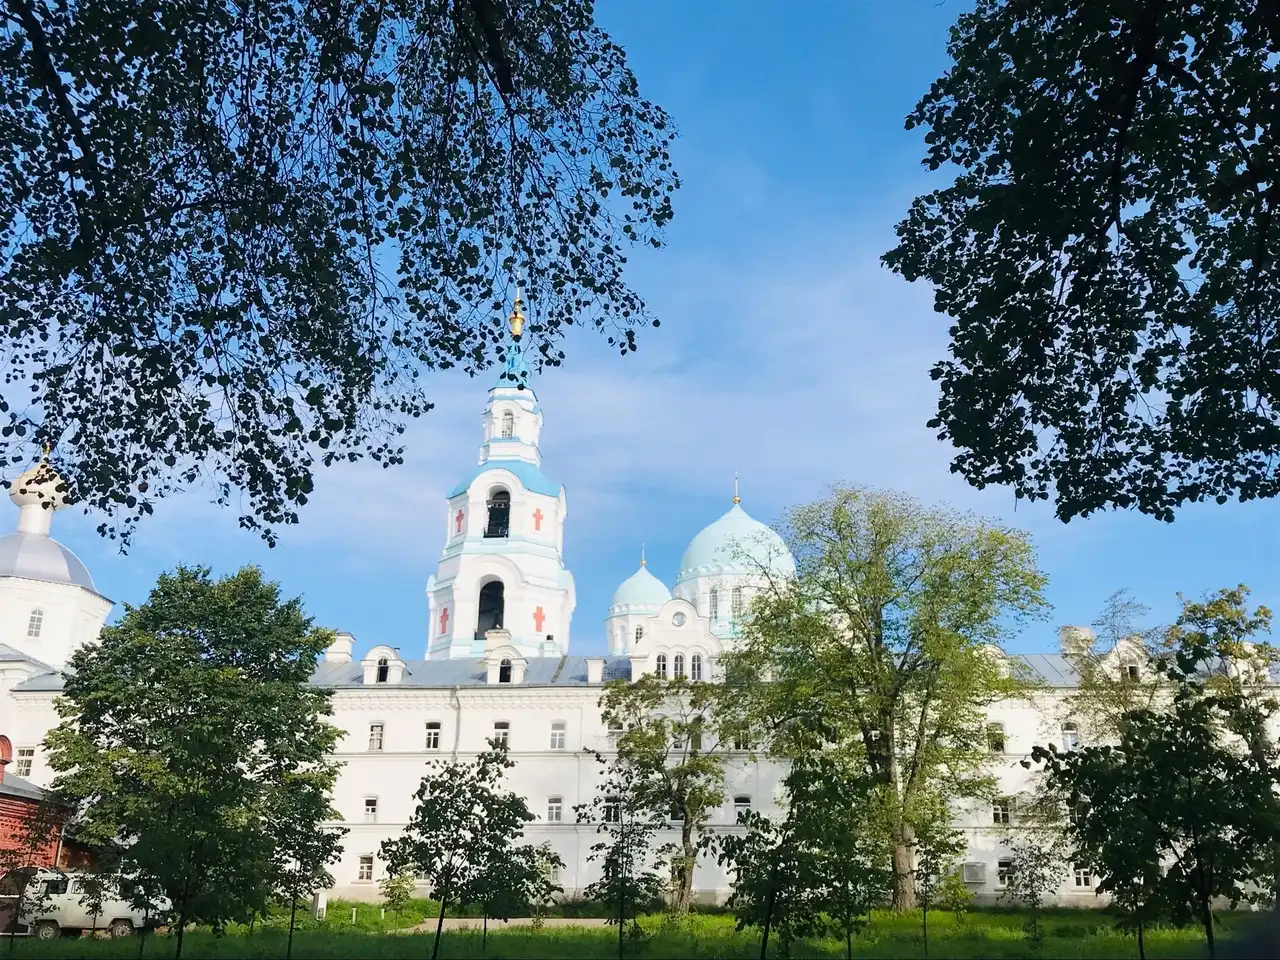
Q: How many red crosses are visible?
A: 4